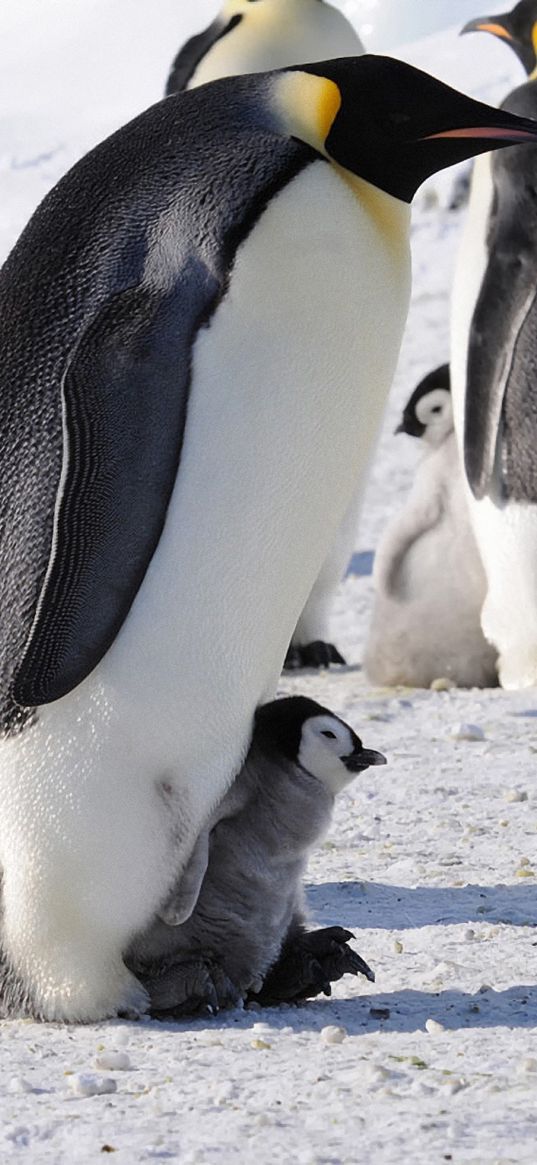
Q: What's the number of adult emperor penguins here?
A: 3